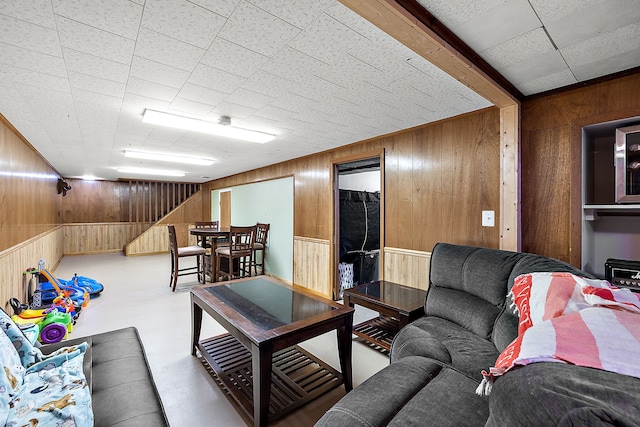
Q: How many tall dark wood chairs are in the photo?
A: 4